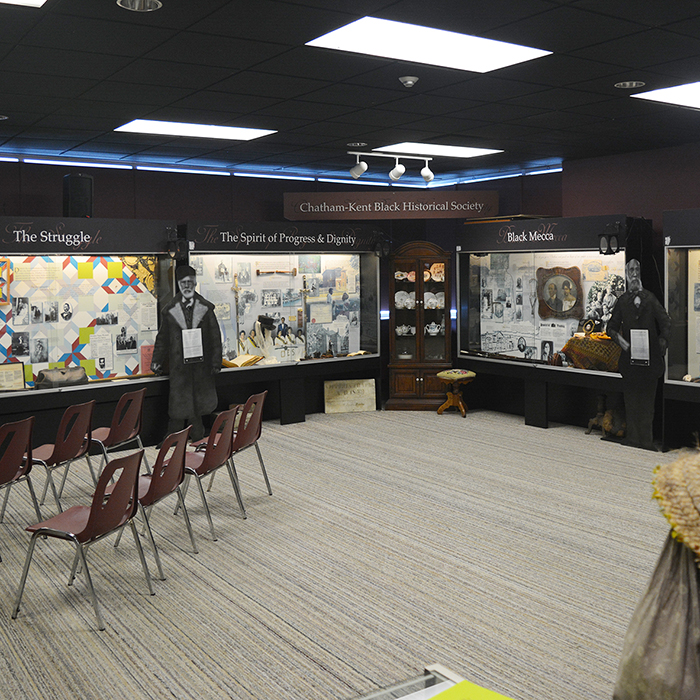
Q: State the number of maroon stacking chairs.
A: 7